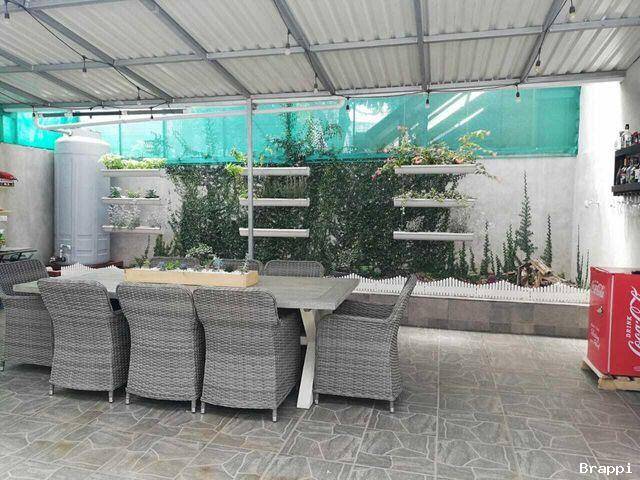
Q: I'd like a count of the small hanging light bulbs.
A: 13